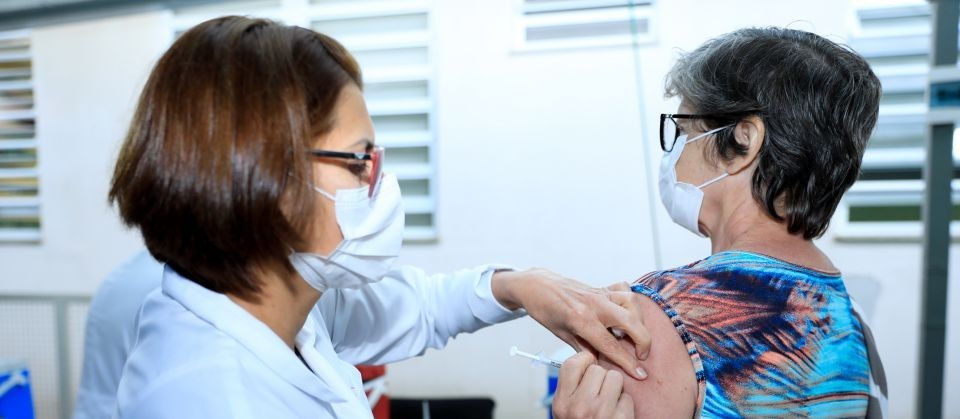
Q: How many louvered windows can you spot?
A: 4